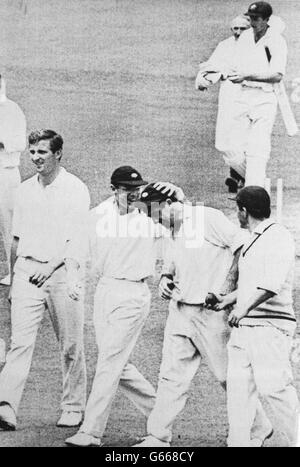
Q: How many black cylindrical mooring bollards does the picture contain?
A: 0